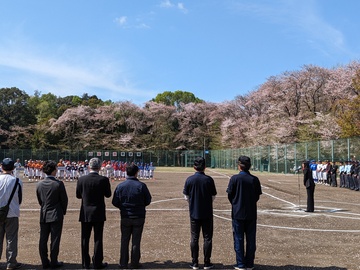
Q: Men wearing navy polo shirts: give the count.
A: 2